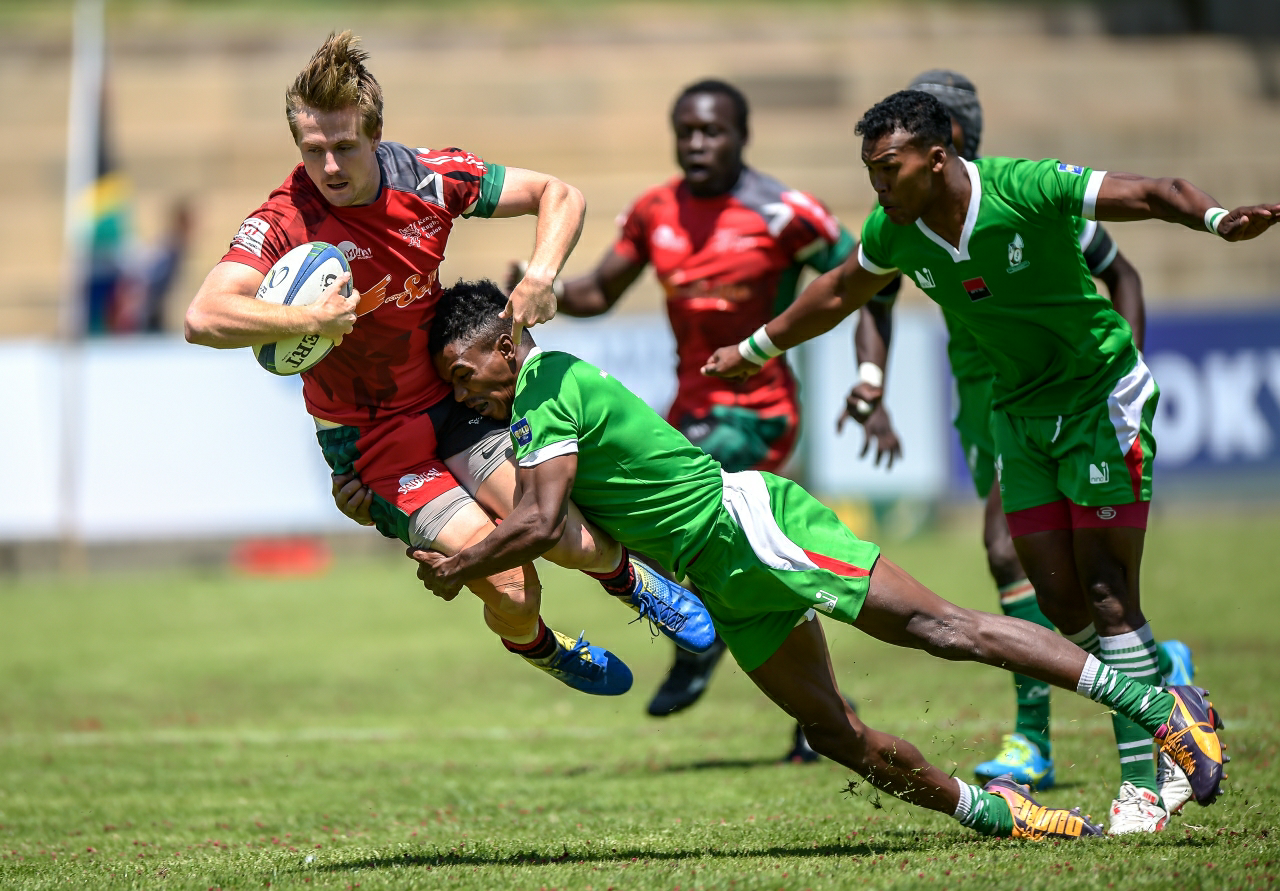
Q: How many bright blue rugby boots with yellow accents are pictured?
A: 4